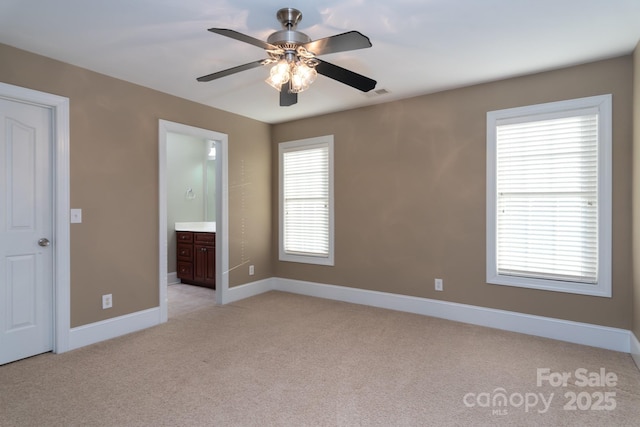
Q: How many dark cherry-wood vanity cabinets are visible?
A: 1